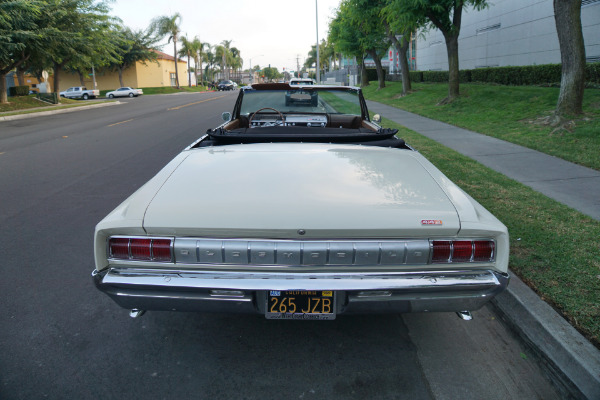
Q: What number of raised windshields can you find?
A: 1